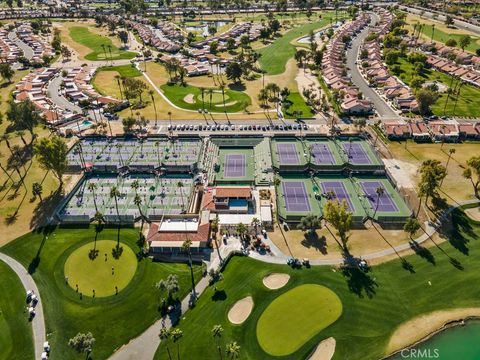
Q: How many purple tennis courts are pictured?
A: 7